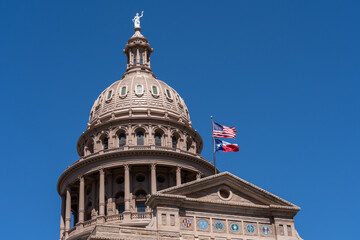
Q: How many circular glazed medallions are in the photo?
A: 6